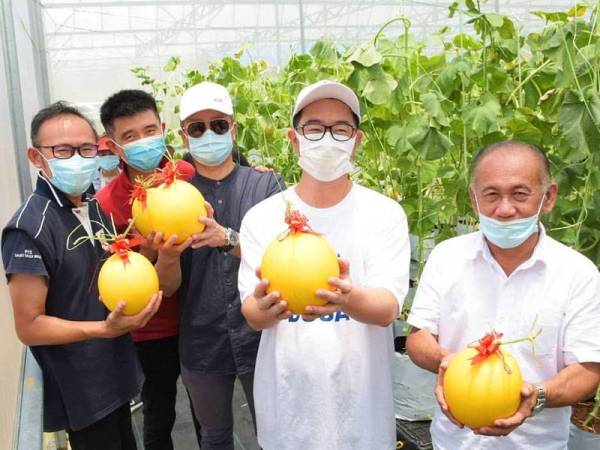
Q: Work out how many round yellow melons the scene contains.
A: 5